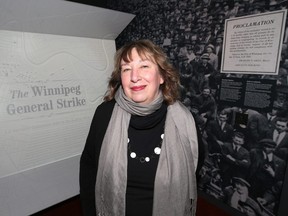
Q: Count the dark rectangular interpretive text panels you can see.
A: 2